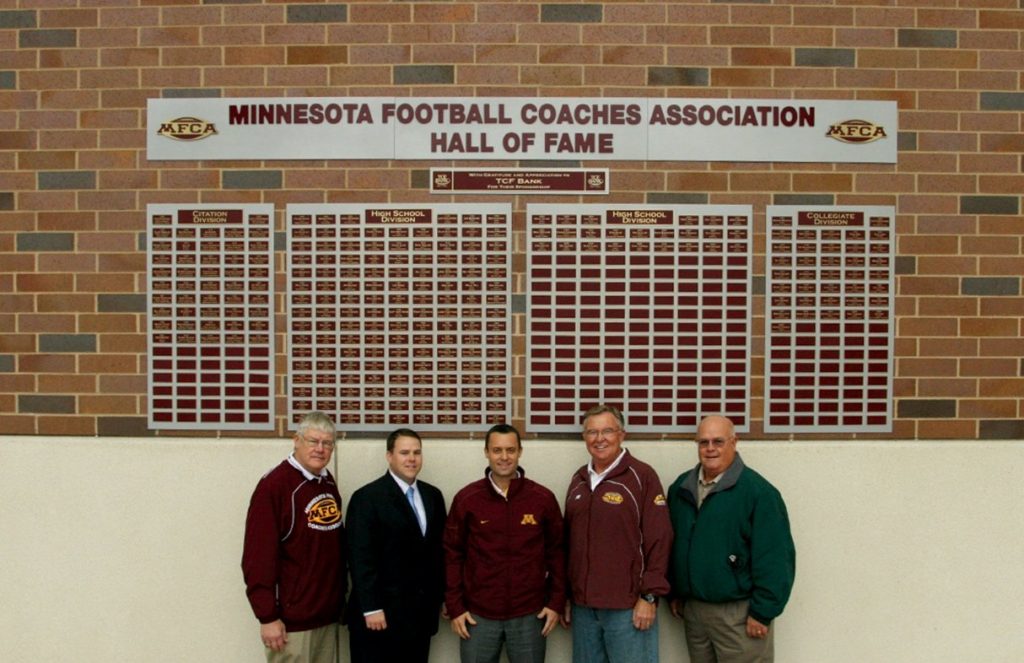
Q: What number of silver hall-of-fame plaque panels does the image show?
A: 4